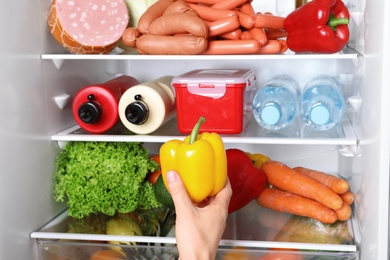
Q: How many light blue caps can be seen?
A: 2